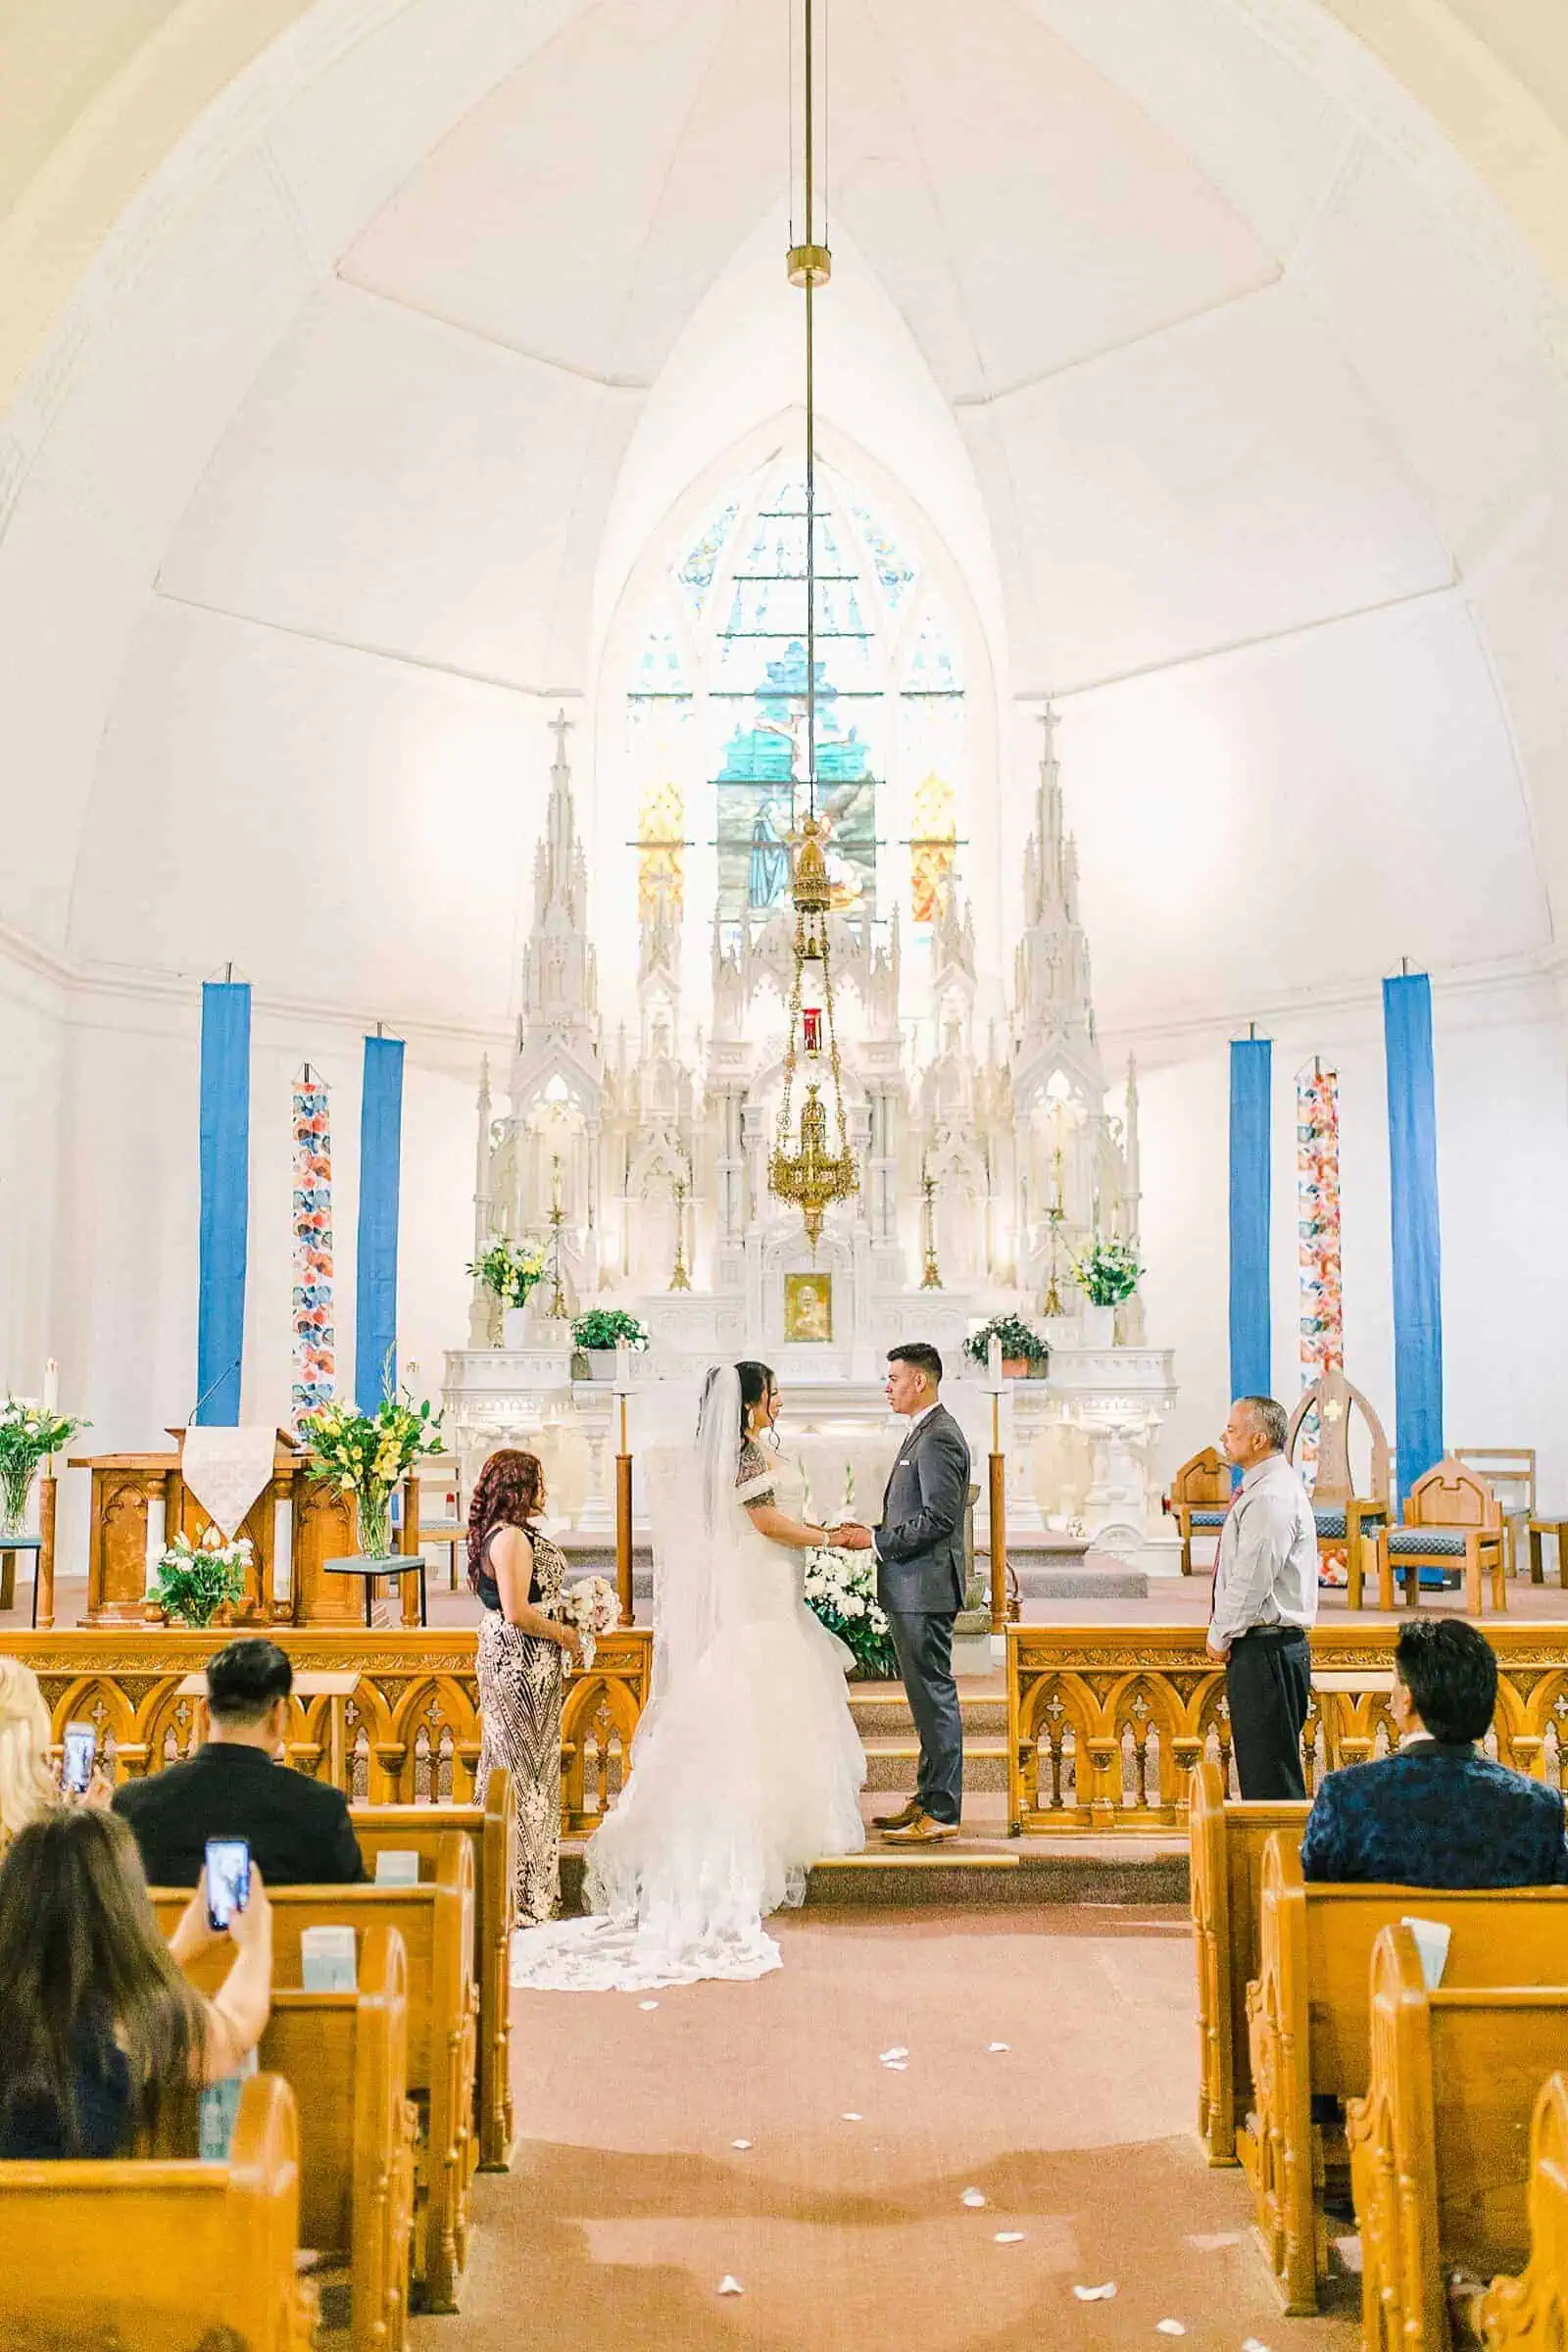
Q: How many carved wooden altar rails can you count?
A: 2